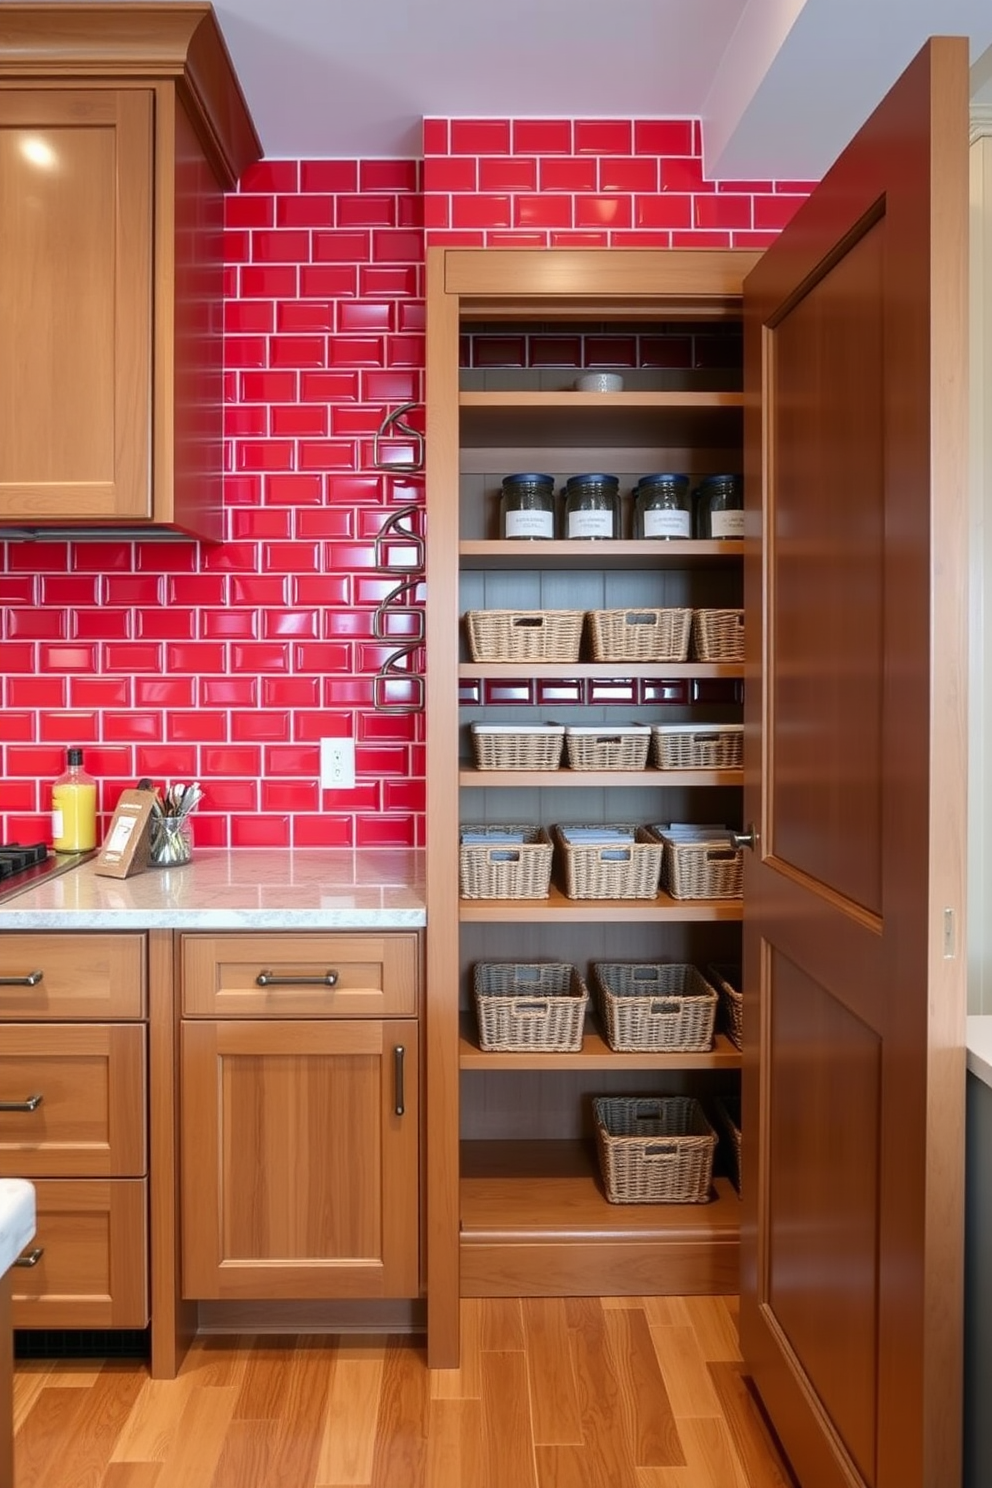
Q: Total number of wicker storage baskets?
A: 14